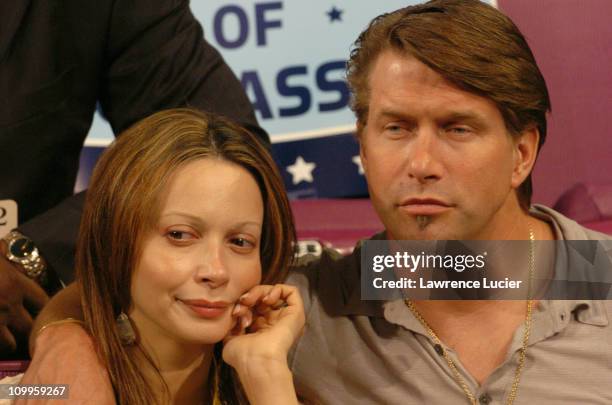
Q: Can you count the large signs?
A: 1